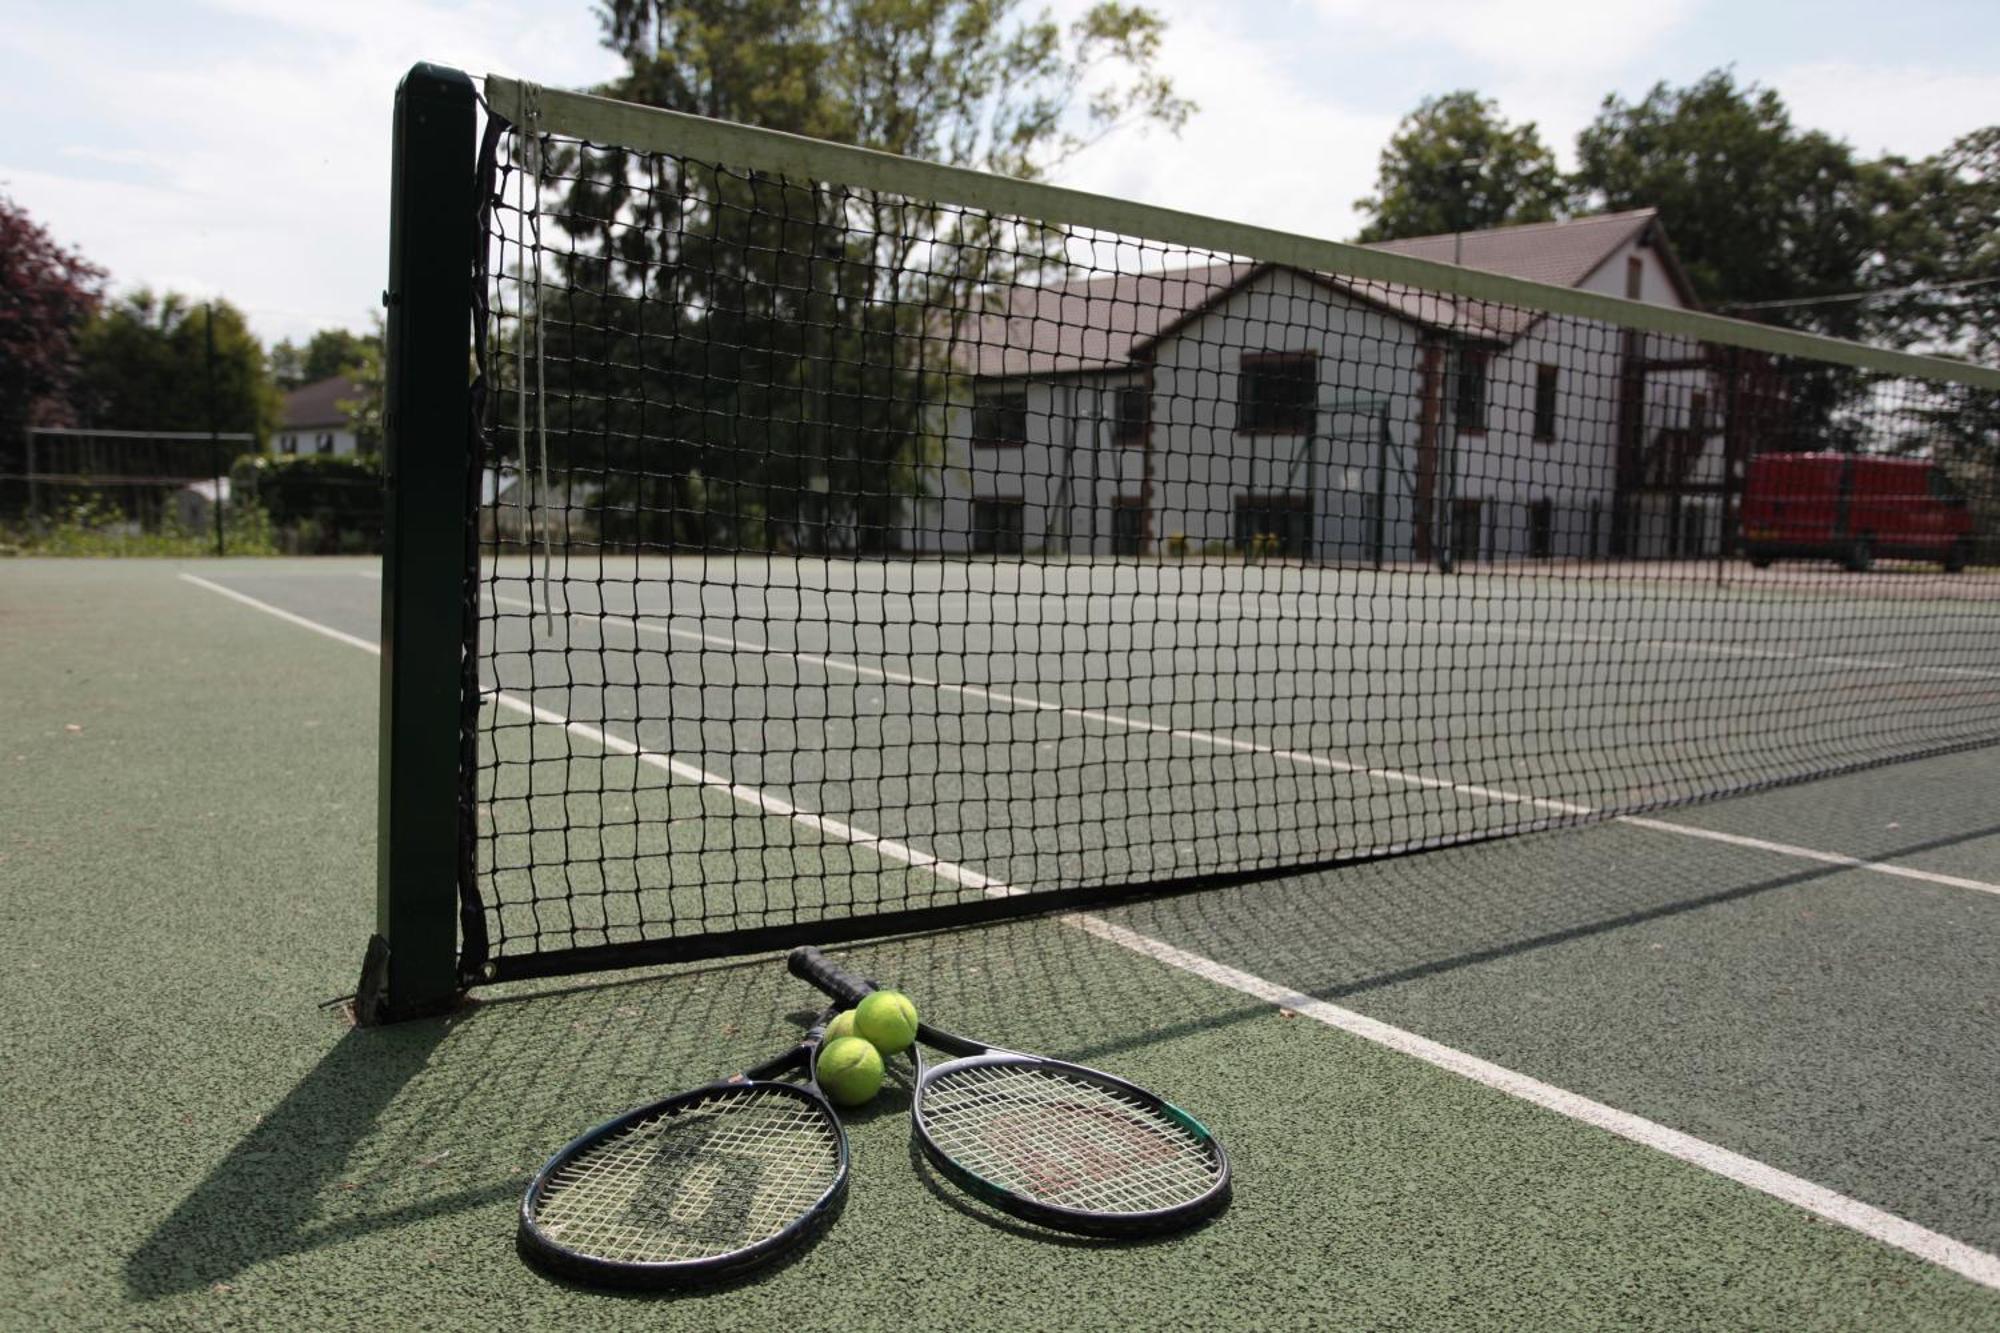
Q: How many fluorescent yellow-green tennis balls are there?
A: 3